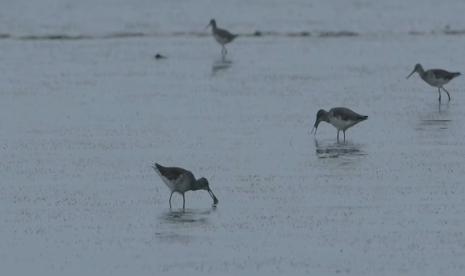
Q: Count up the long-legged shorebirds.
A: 4